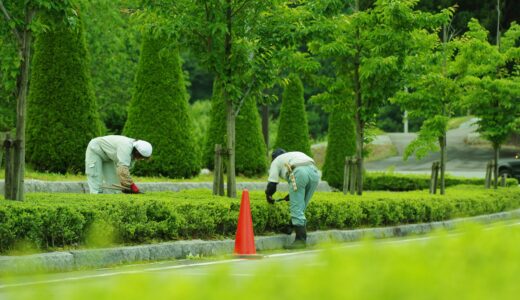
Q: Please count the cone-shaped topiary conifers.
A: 5